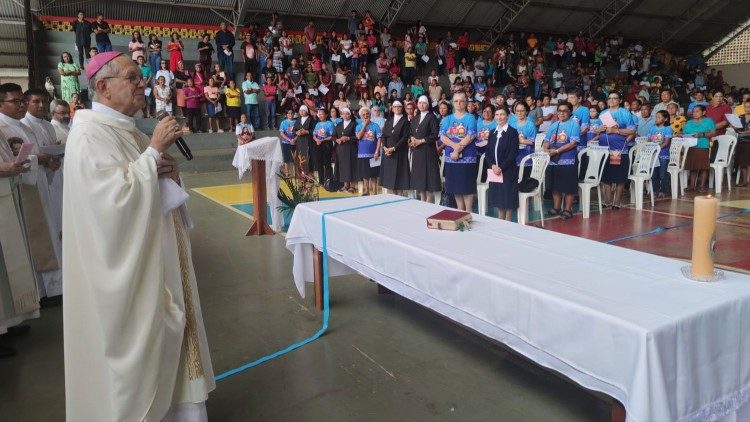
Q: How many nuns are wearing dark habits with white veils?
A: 4